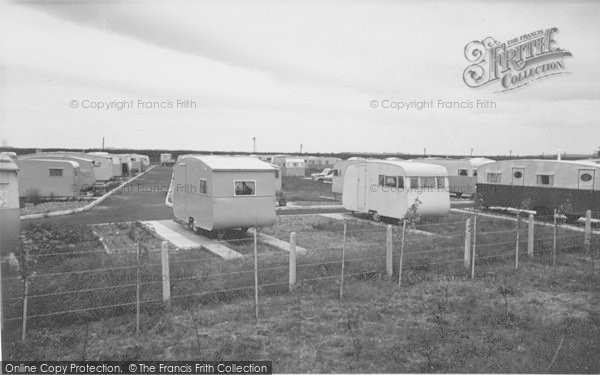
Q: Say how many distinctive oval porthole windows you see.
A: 2